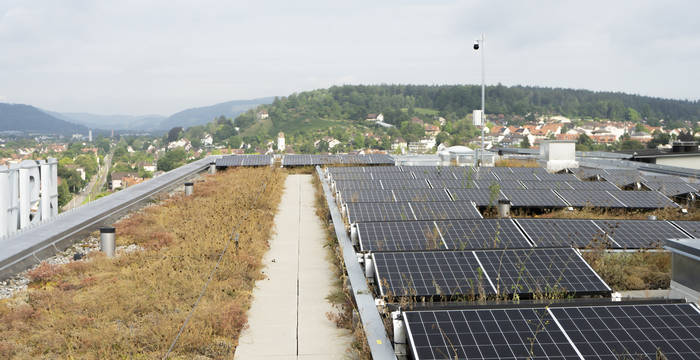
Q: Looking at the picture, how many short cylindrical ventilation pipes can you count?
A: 4